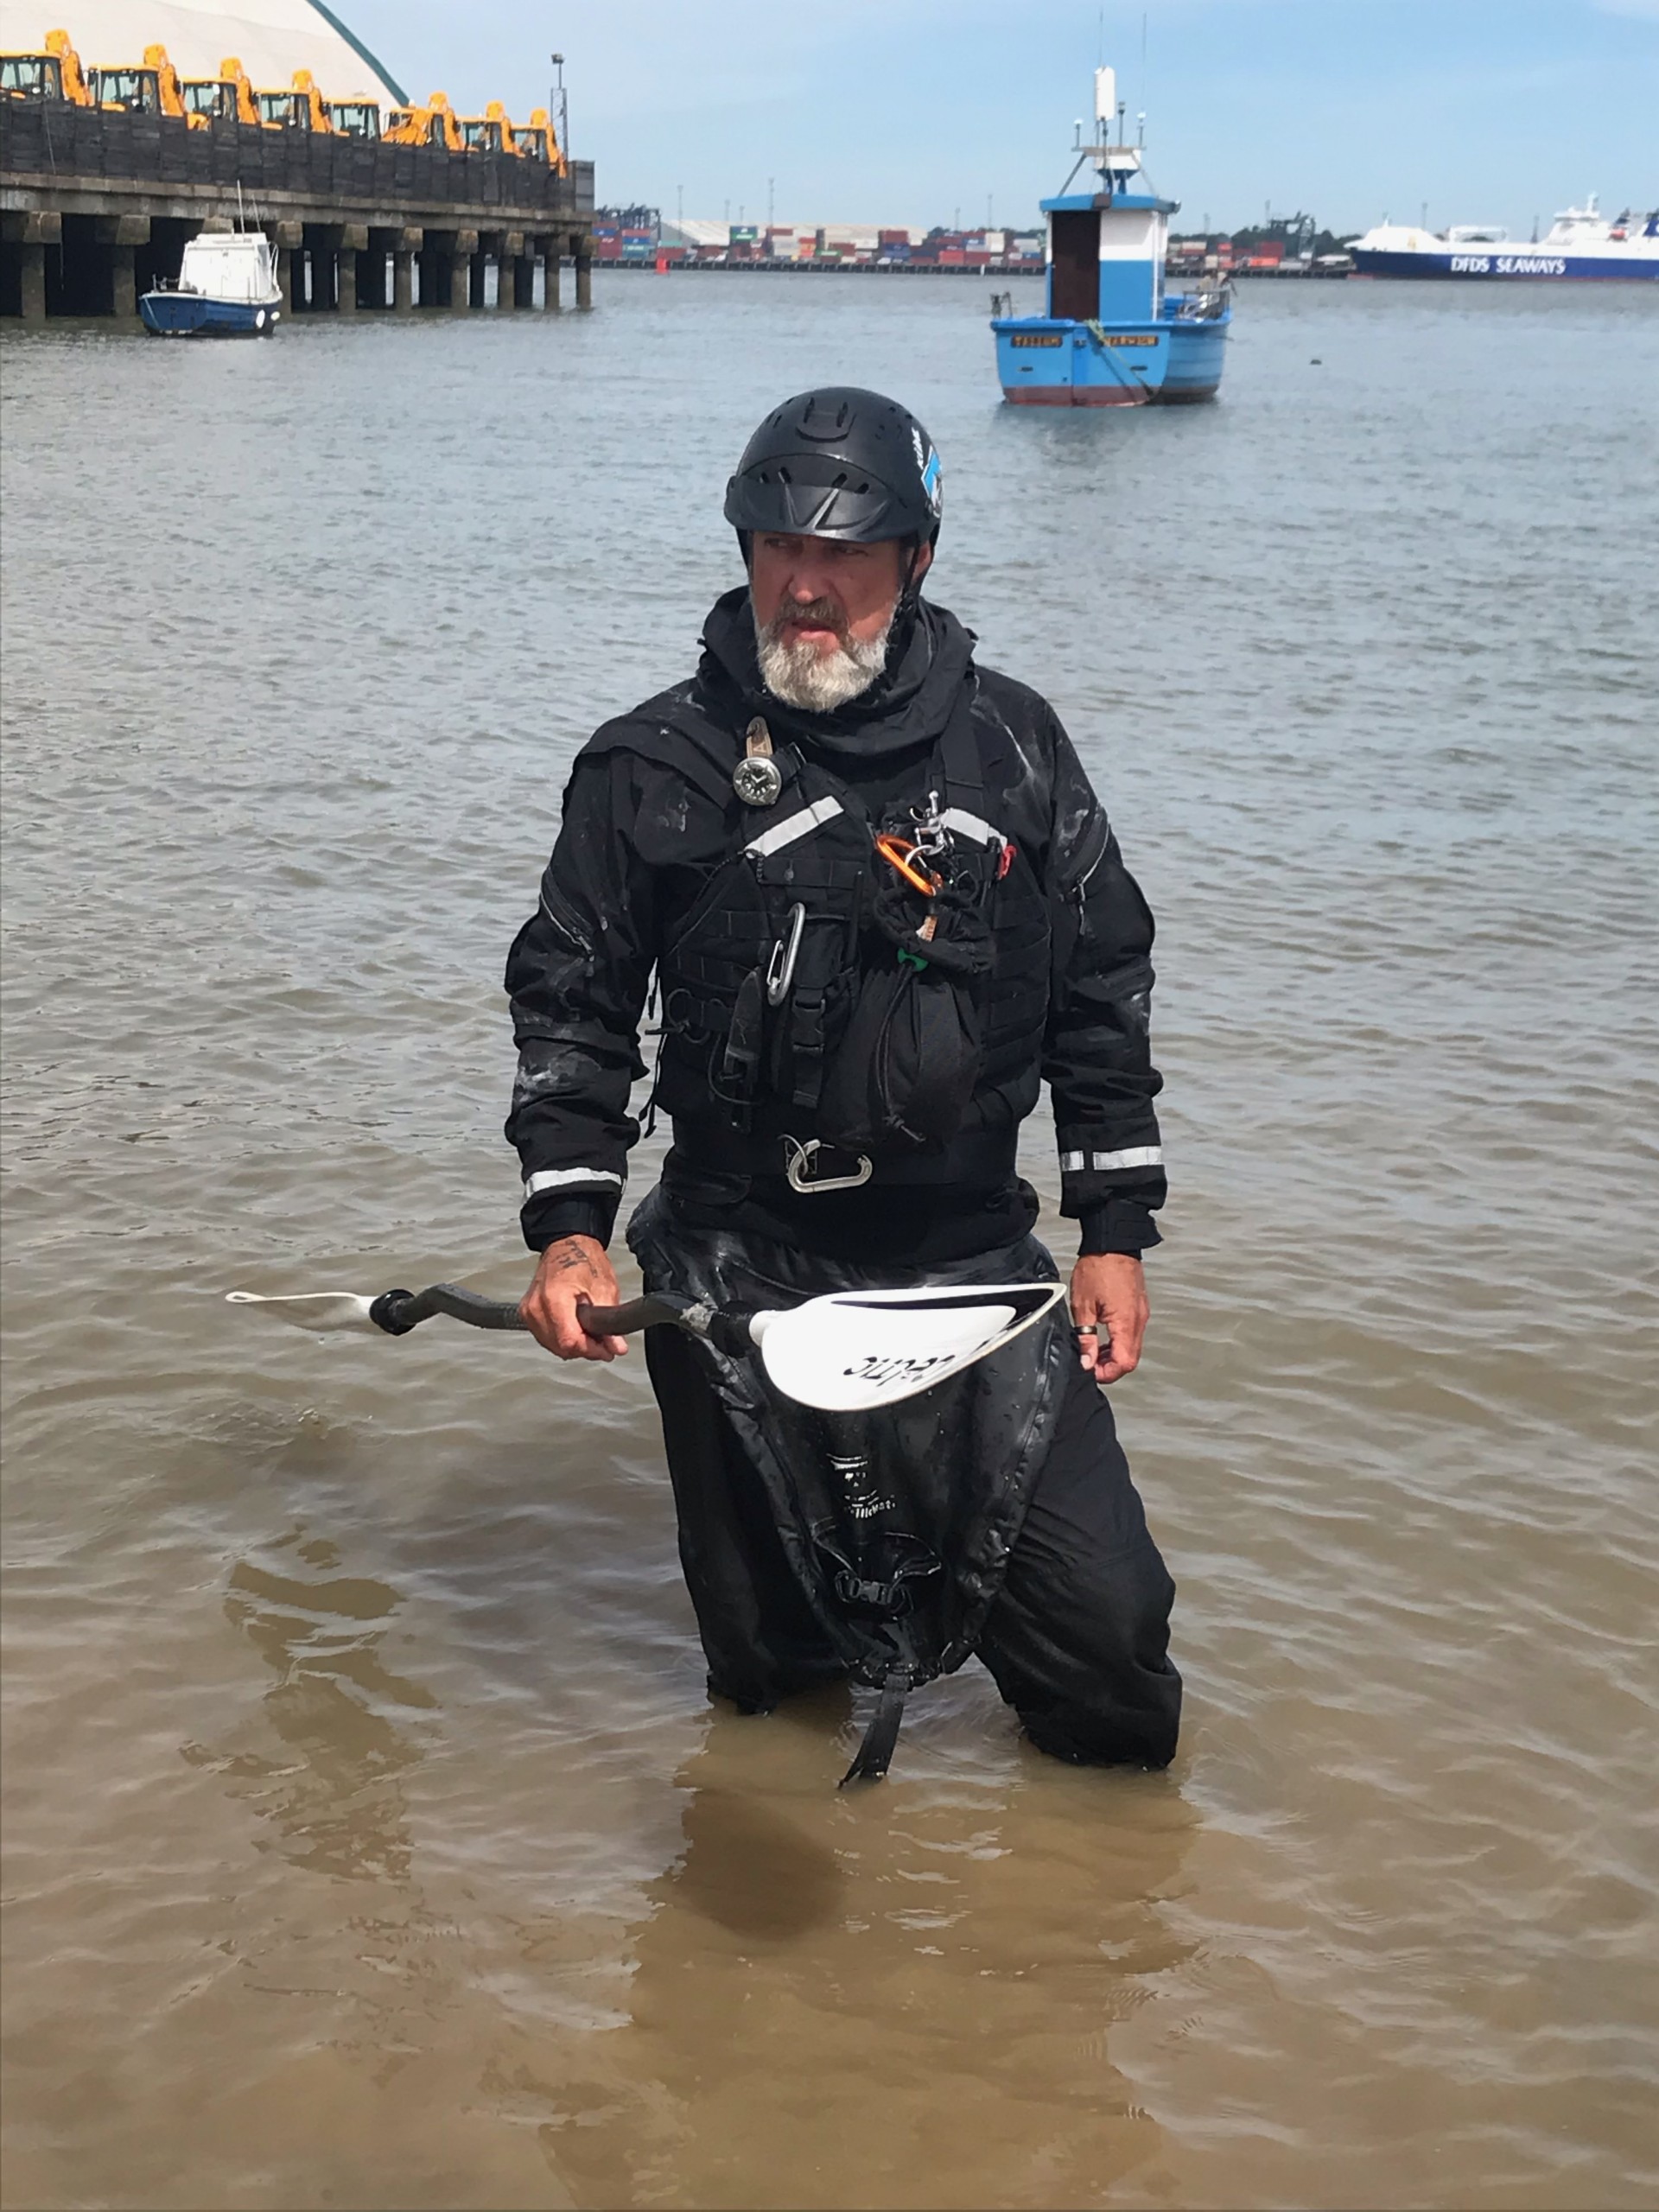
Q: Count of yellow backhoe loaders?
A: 8